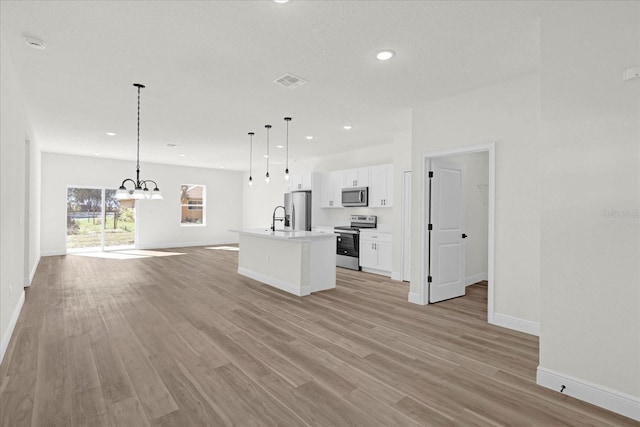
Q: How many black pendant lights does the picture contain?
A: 3